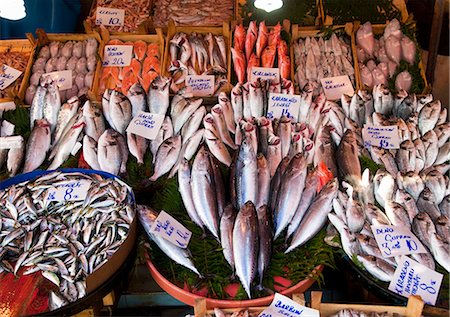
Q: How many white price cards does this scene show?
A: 15